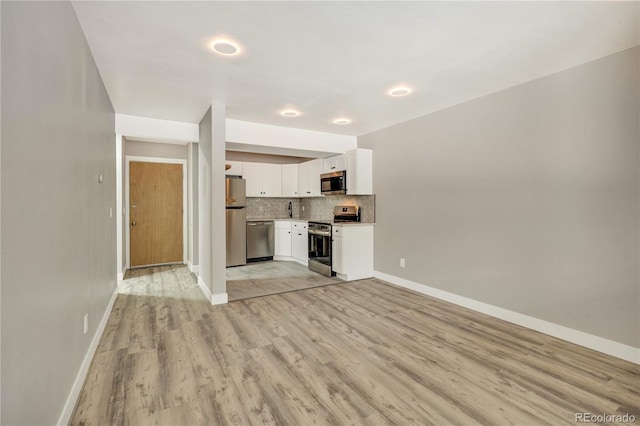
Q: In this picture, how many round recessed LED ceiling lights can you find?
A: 4